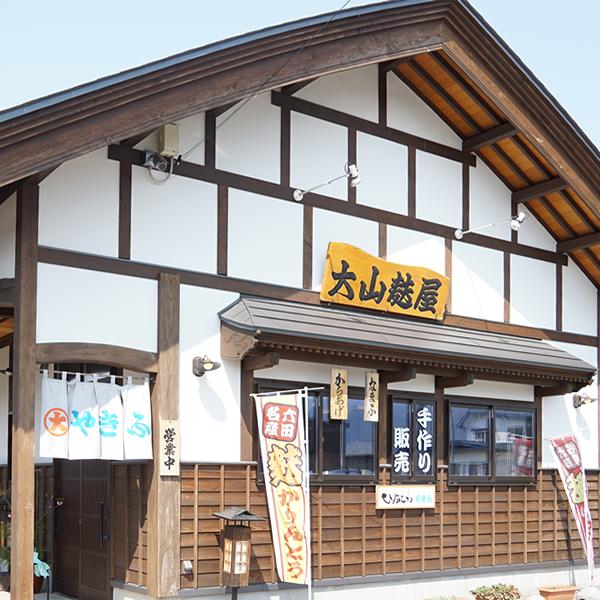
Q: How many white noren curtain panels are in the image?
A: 4